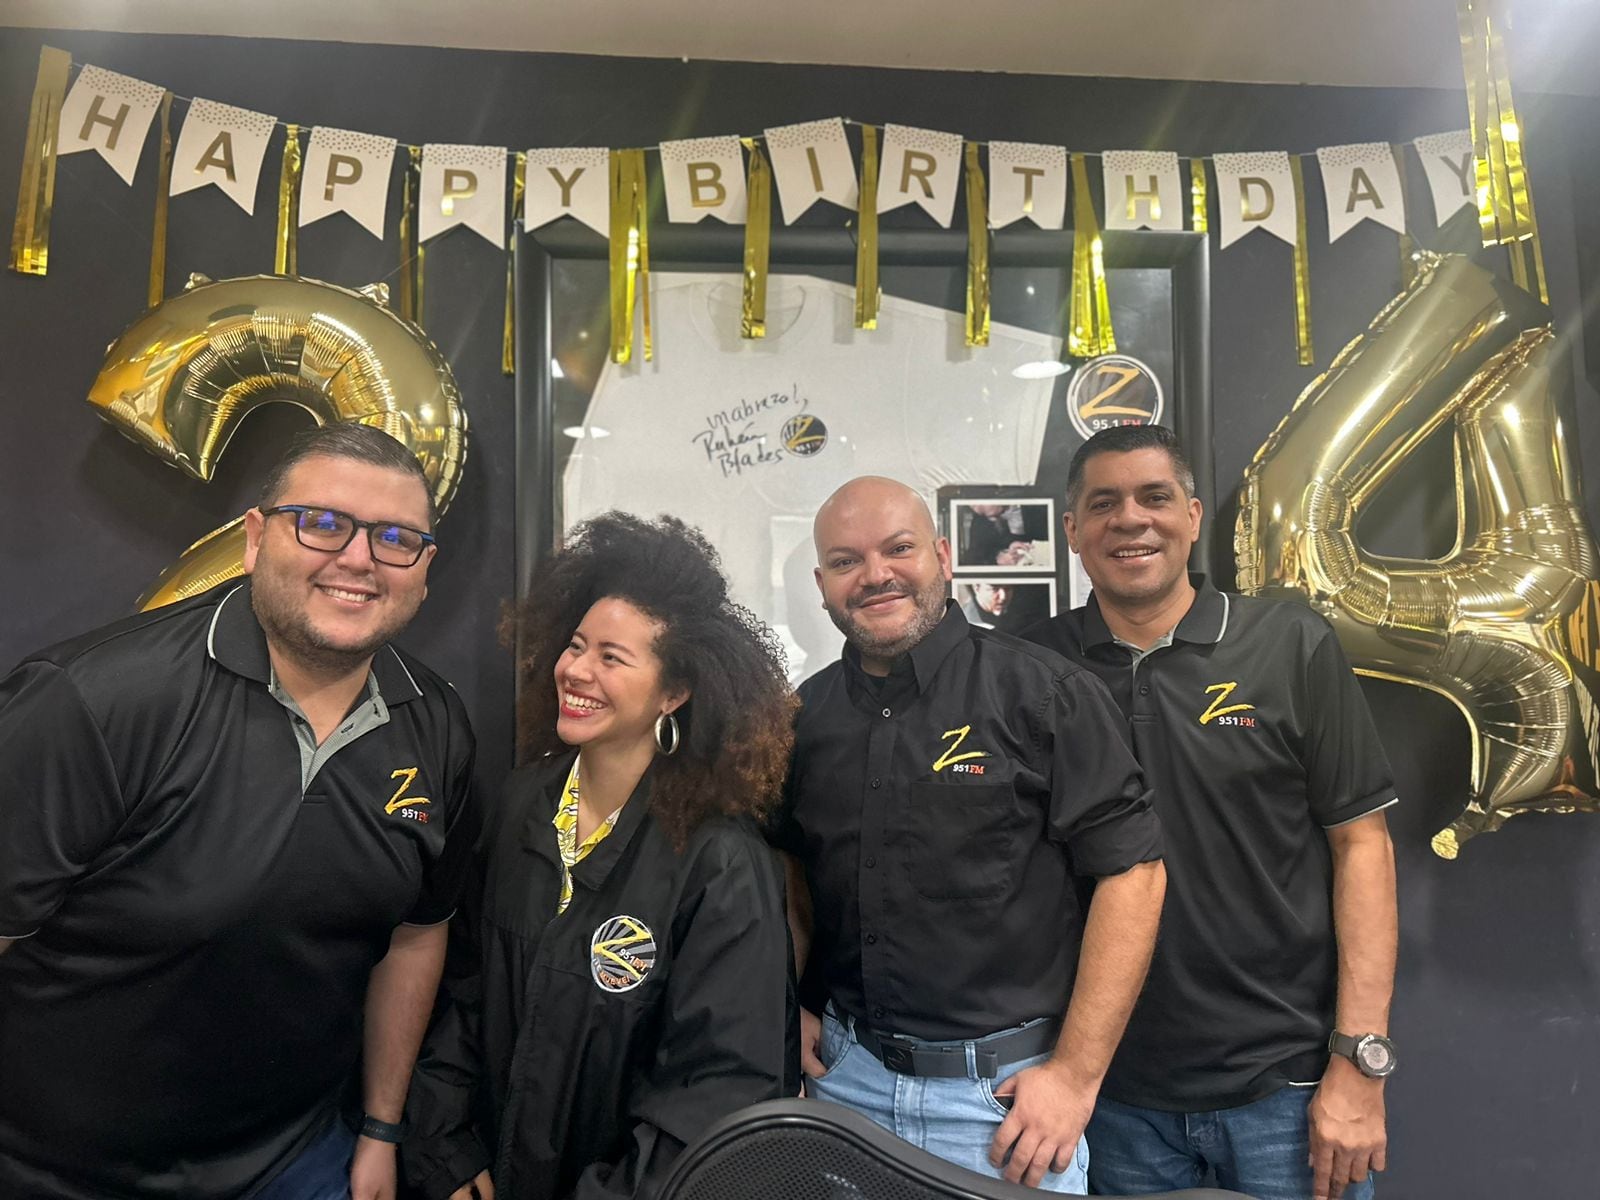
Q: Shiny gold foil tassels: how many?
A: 14